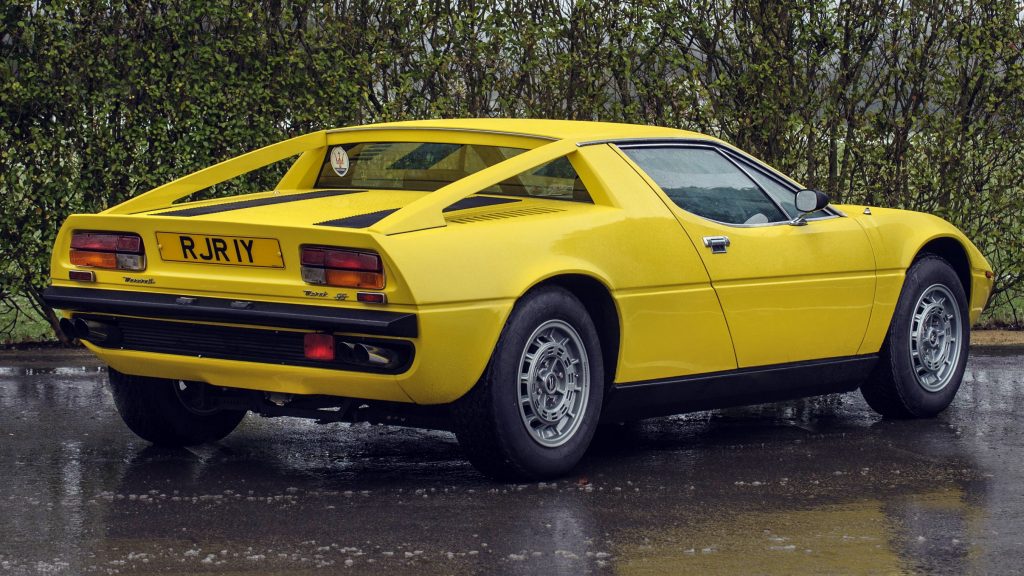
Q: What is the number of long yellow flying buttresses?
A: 2